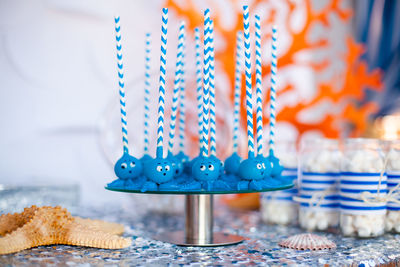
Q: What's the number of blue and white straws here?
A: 12